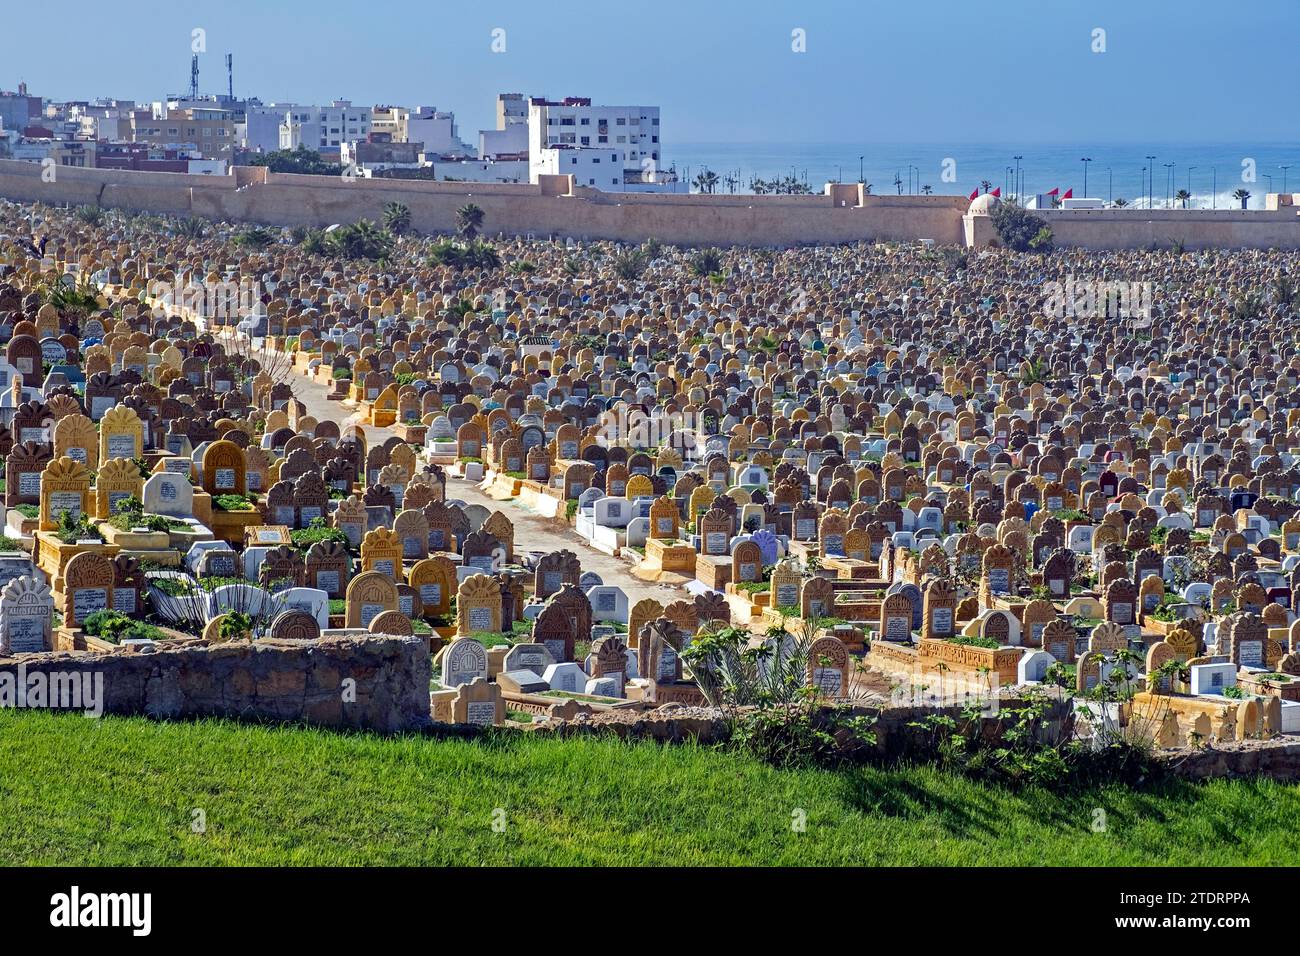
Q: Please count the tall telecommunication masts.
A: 2